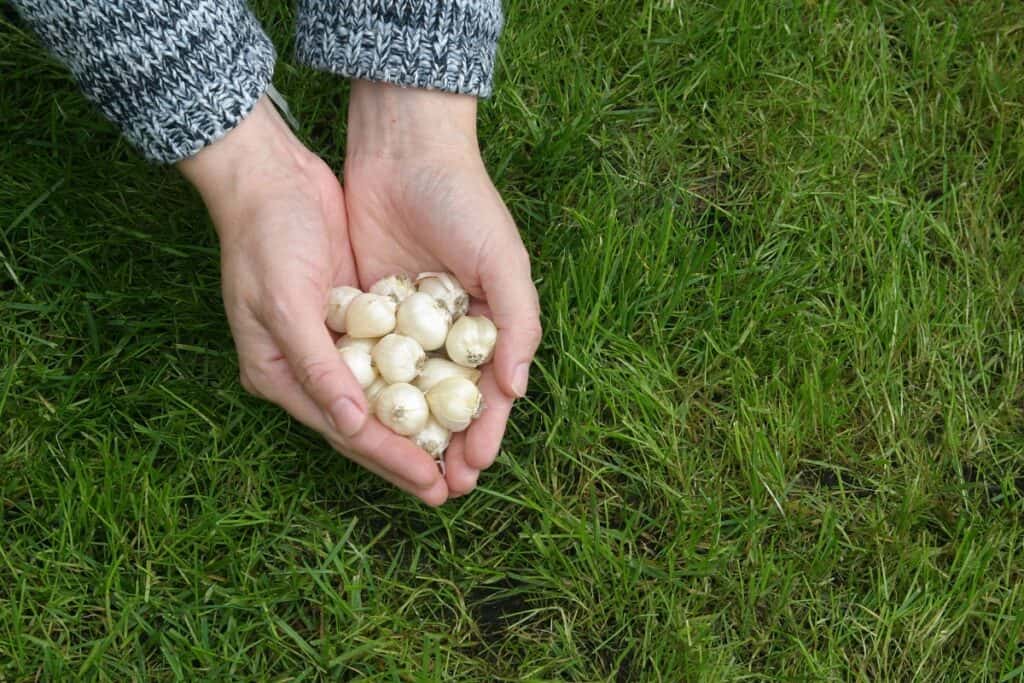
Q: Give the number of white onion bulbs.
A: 13